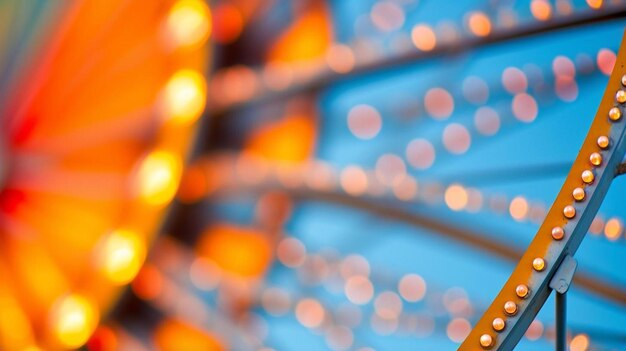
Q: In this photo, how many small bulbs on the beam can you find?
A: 14